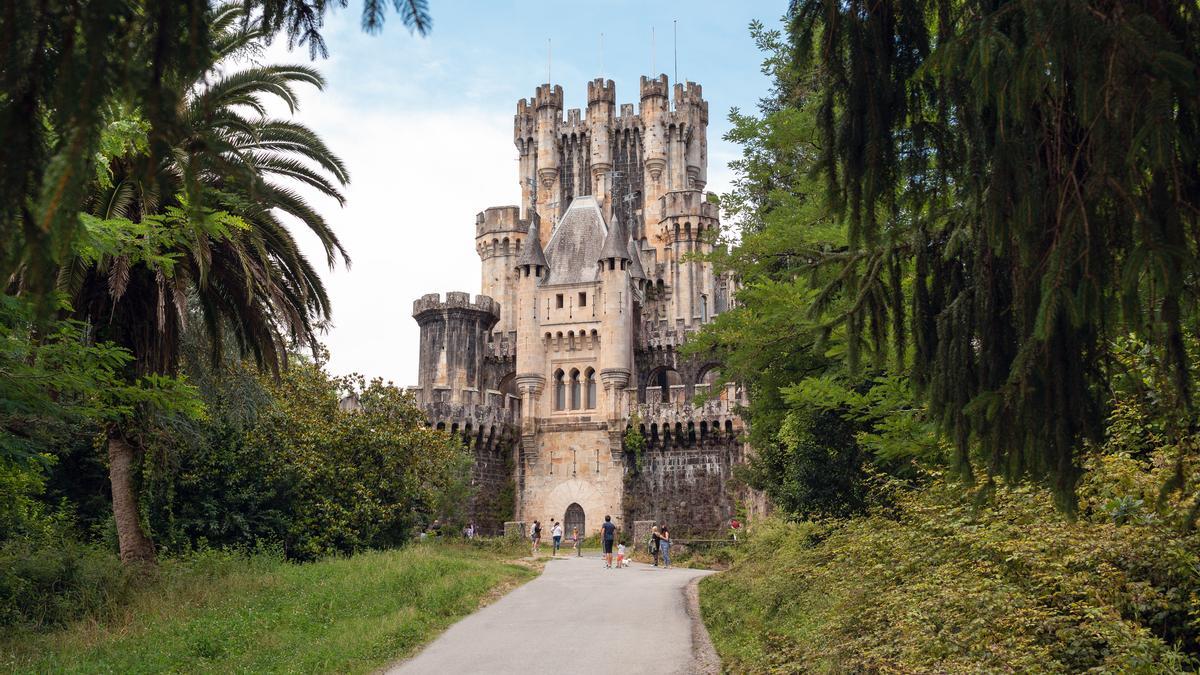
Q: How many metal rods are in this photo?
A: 4